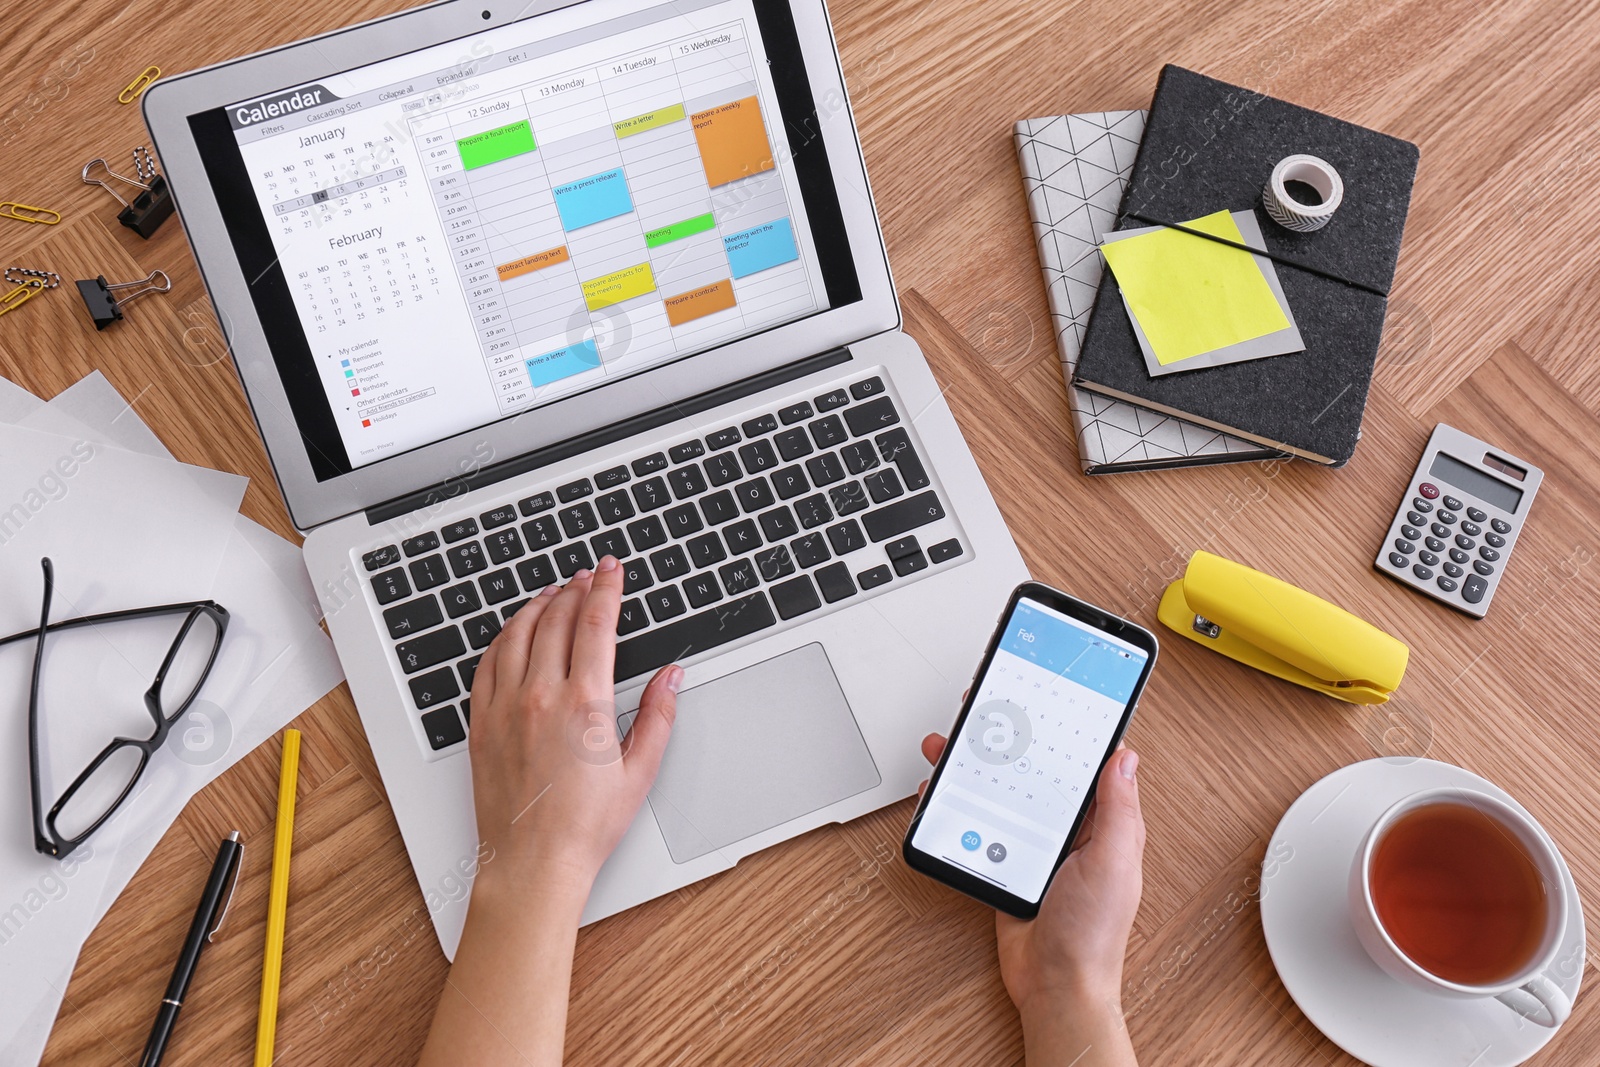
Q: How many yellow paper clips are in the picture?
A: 3